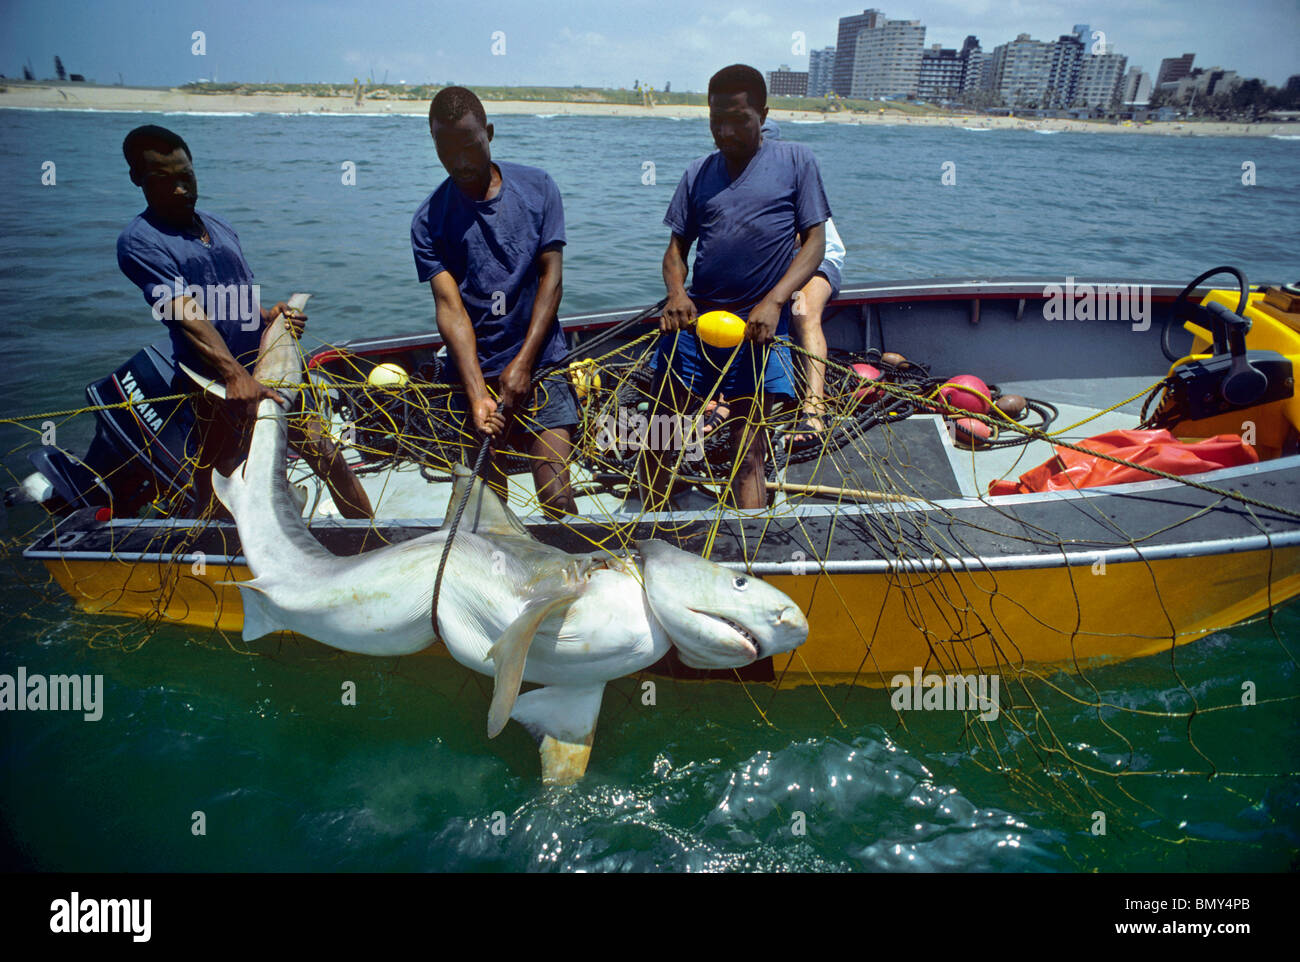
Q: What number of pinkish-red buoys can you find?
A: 3